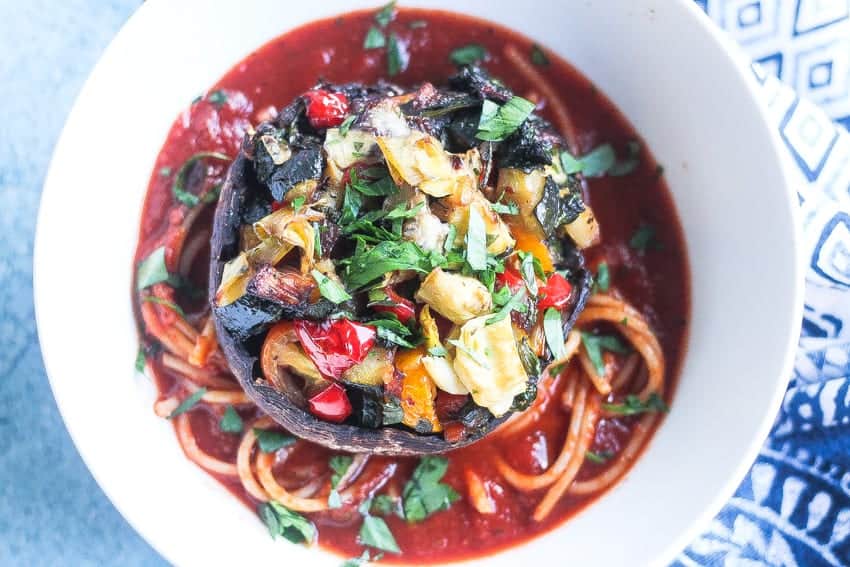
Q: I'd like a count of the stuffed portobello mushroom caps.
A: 1